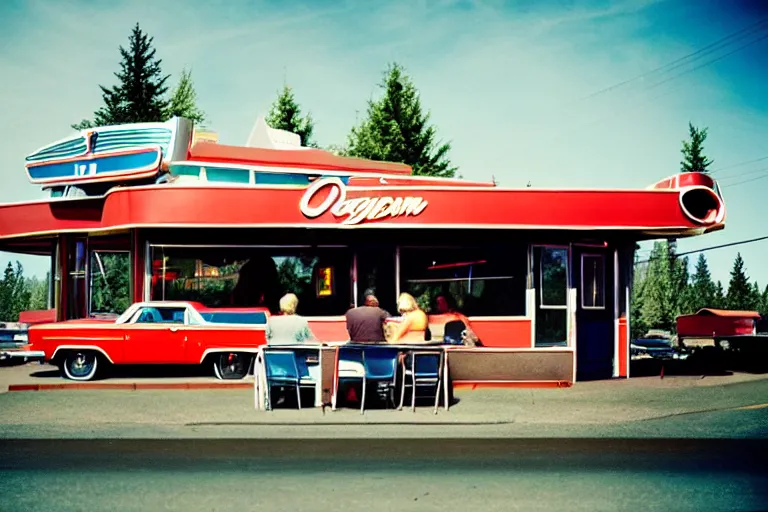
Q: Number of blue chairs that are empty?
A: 3